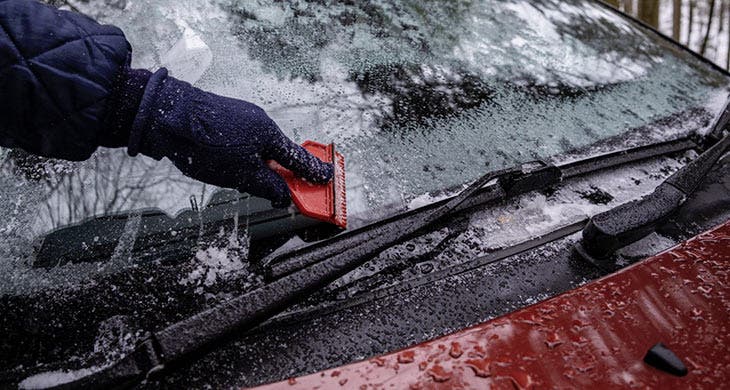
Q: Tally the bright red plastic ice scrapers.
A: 1